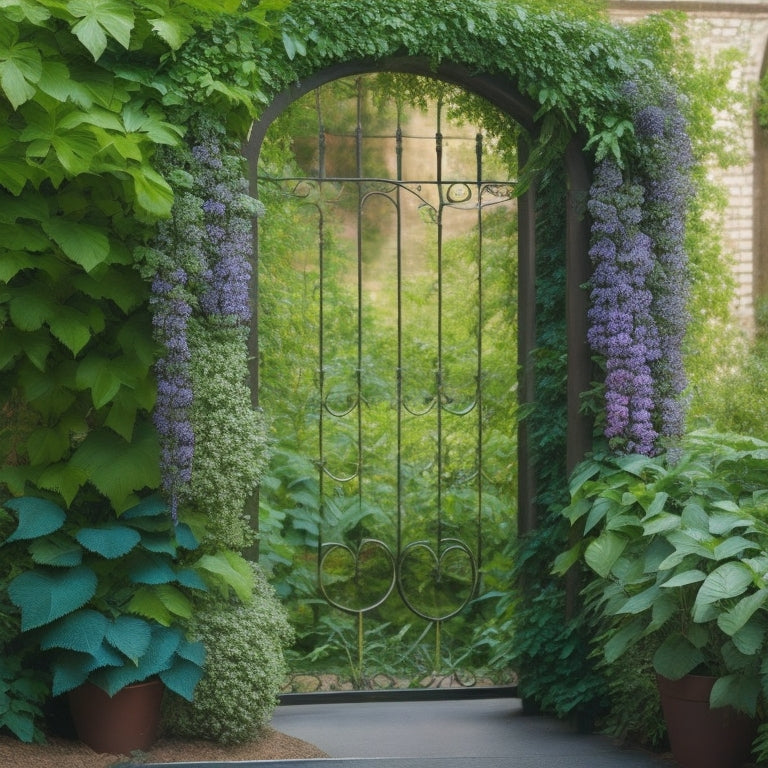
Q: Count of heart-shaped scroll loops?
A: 2